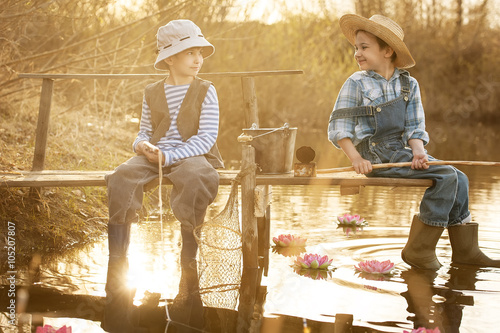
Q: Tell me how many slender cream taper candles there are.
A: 0